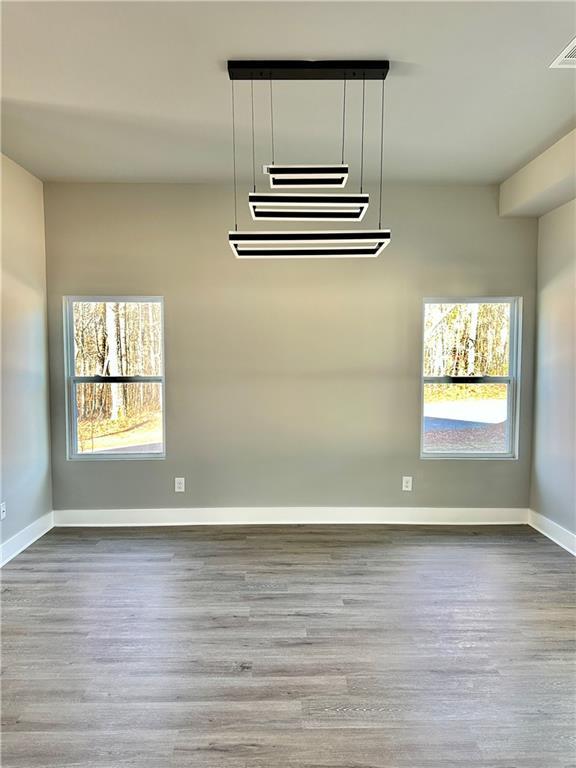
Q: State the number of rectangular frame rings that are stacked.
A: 3